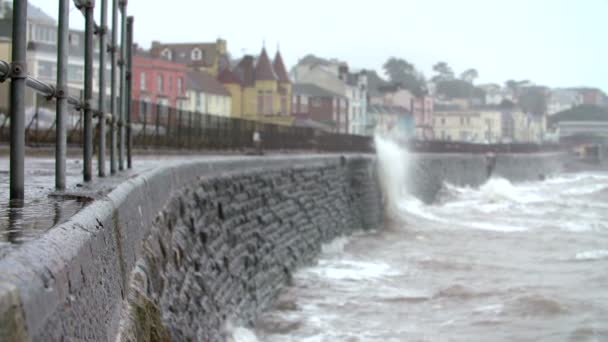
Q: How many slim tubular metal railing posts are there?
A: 7